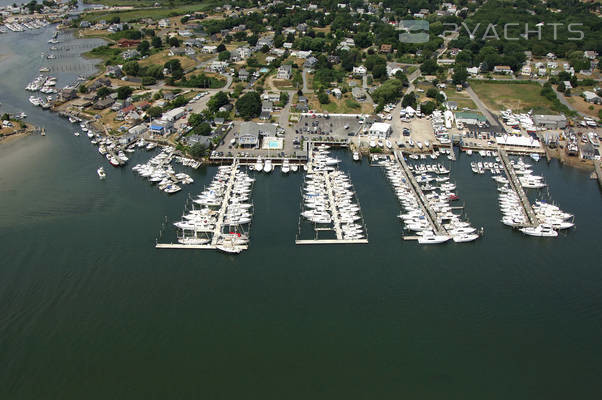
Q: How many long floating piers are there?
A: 4